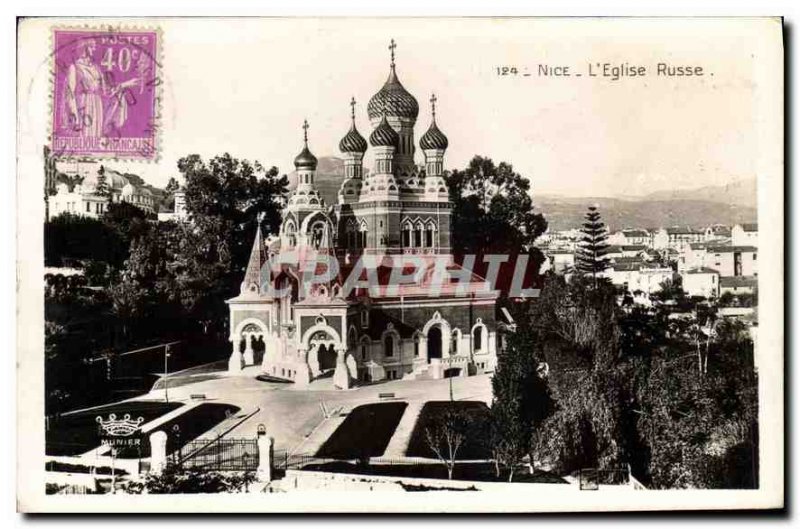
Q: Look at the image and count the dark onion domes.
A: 5